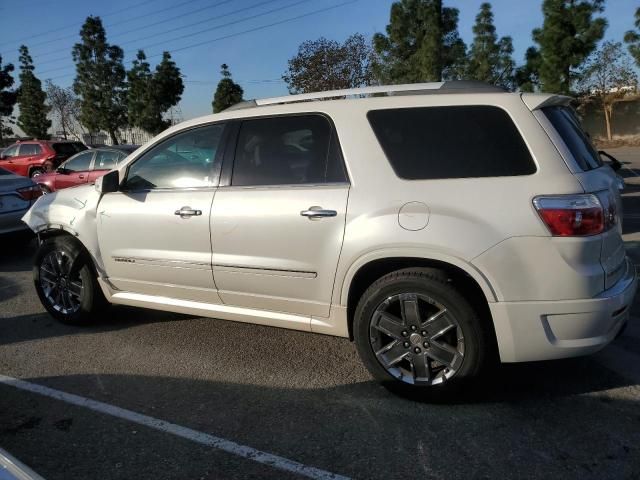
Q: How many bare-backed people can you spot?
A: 0